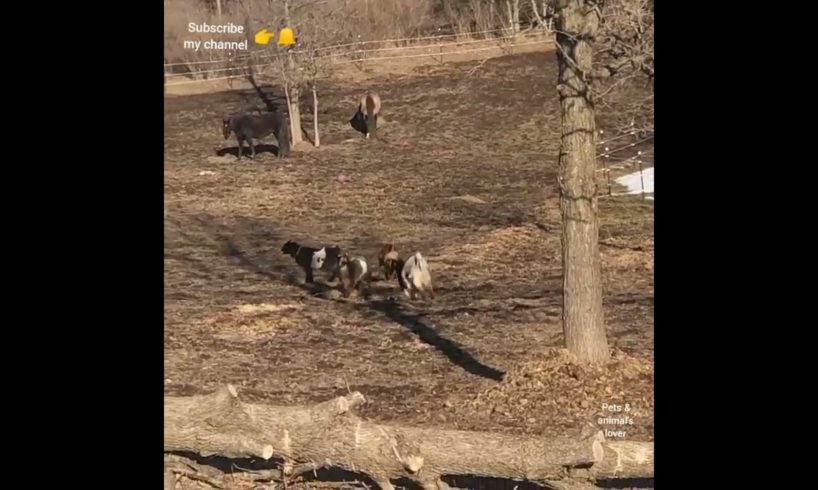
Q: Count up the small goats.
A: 4